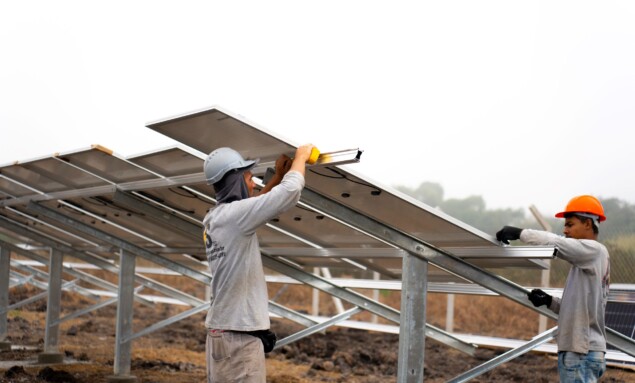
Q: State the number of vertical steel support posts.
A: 4